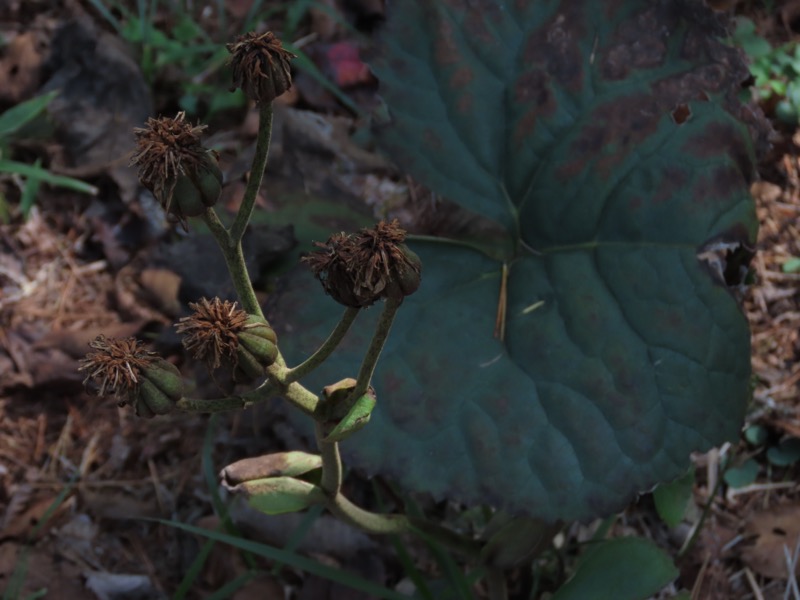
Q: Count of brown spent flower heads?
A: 6